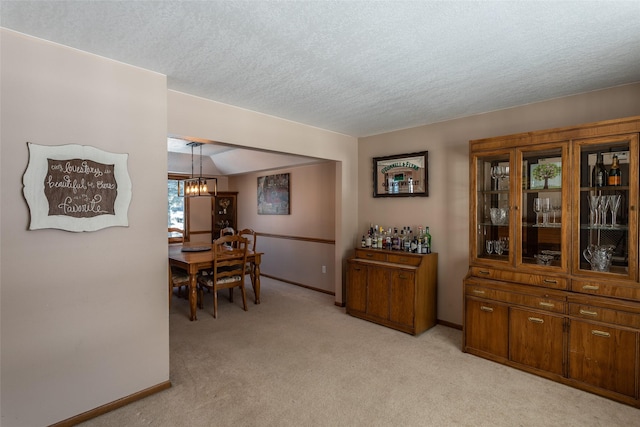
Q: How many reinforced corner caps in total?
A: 0